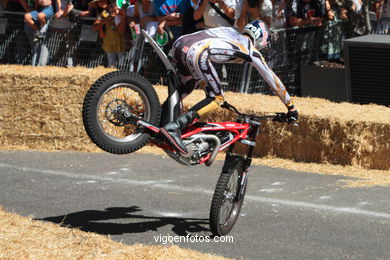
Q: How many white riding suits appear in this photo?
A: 1